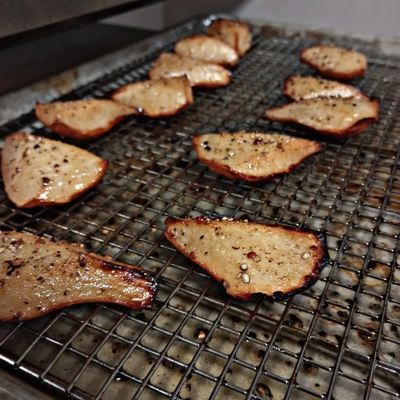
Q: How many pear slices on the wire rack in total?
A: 12